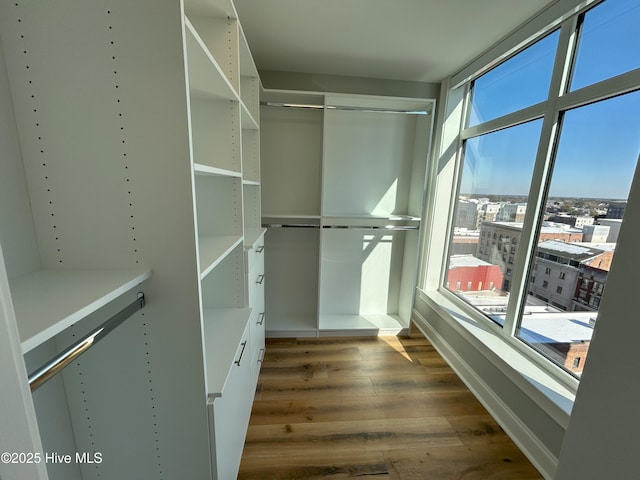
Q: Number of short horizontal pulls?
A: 5